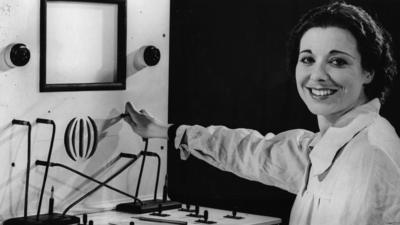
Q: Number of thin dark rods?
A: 6